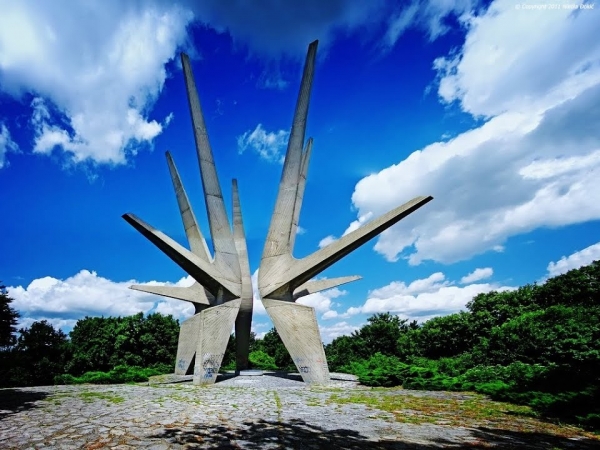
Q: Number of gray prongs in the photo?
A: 9